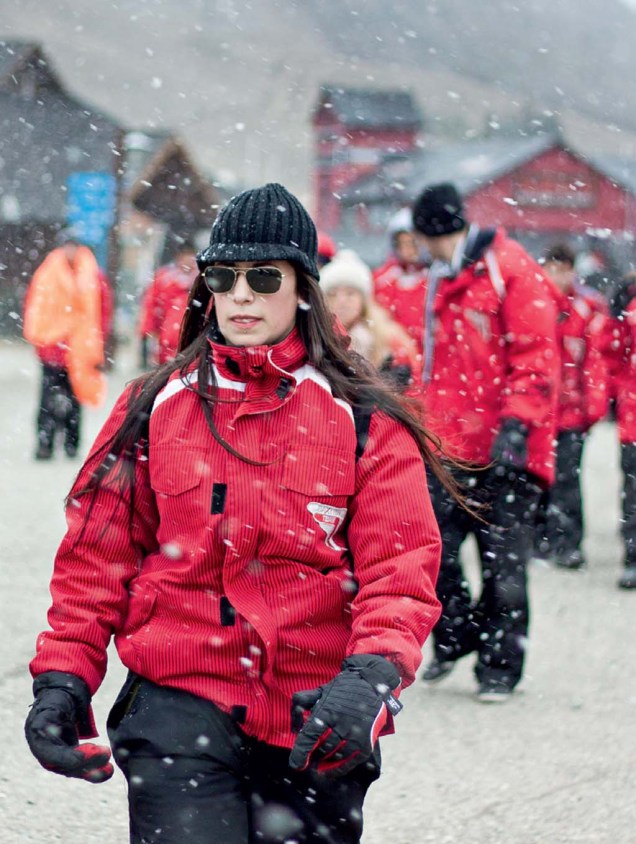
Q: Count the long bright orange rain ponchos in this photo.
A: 1